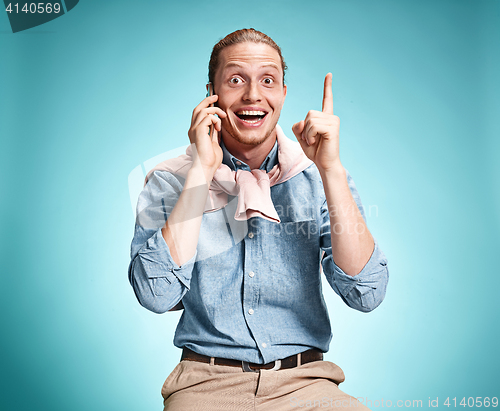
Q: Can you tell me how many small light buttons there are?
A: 4